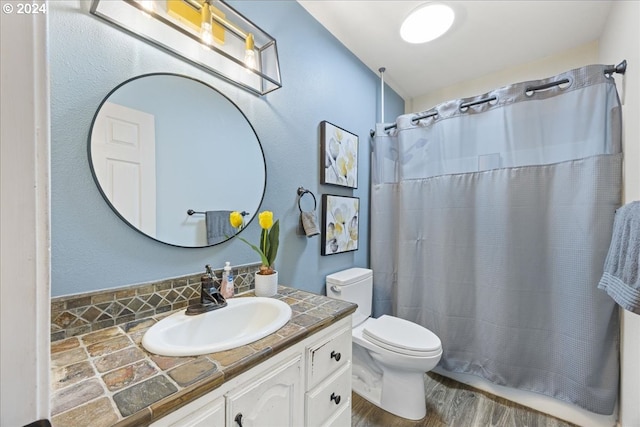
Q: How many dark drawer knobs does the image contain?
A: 2